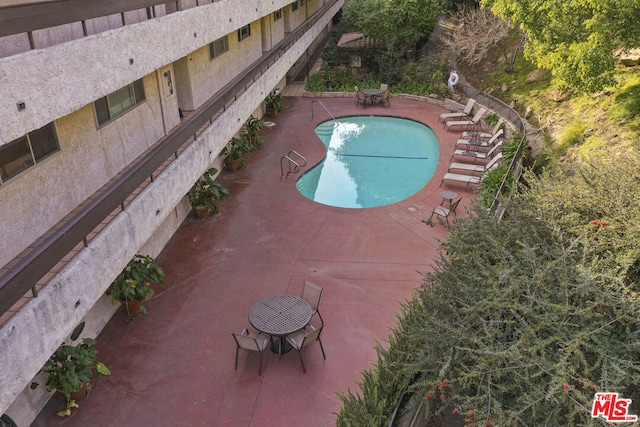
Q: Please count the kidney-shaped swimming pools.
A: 1